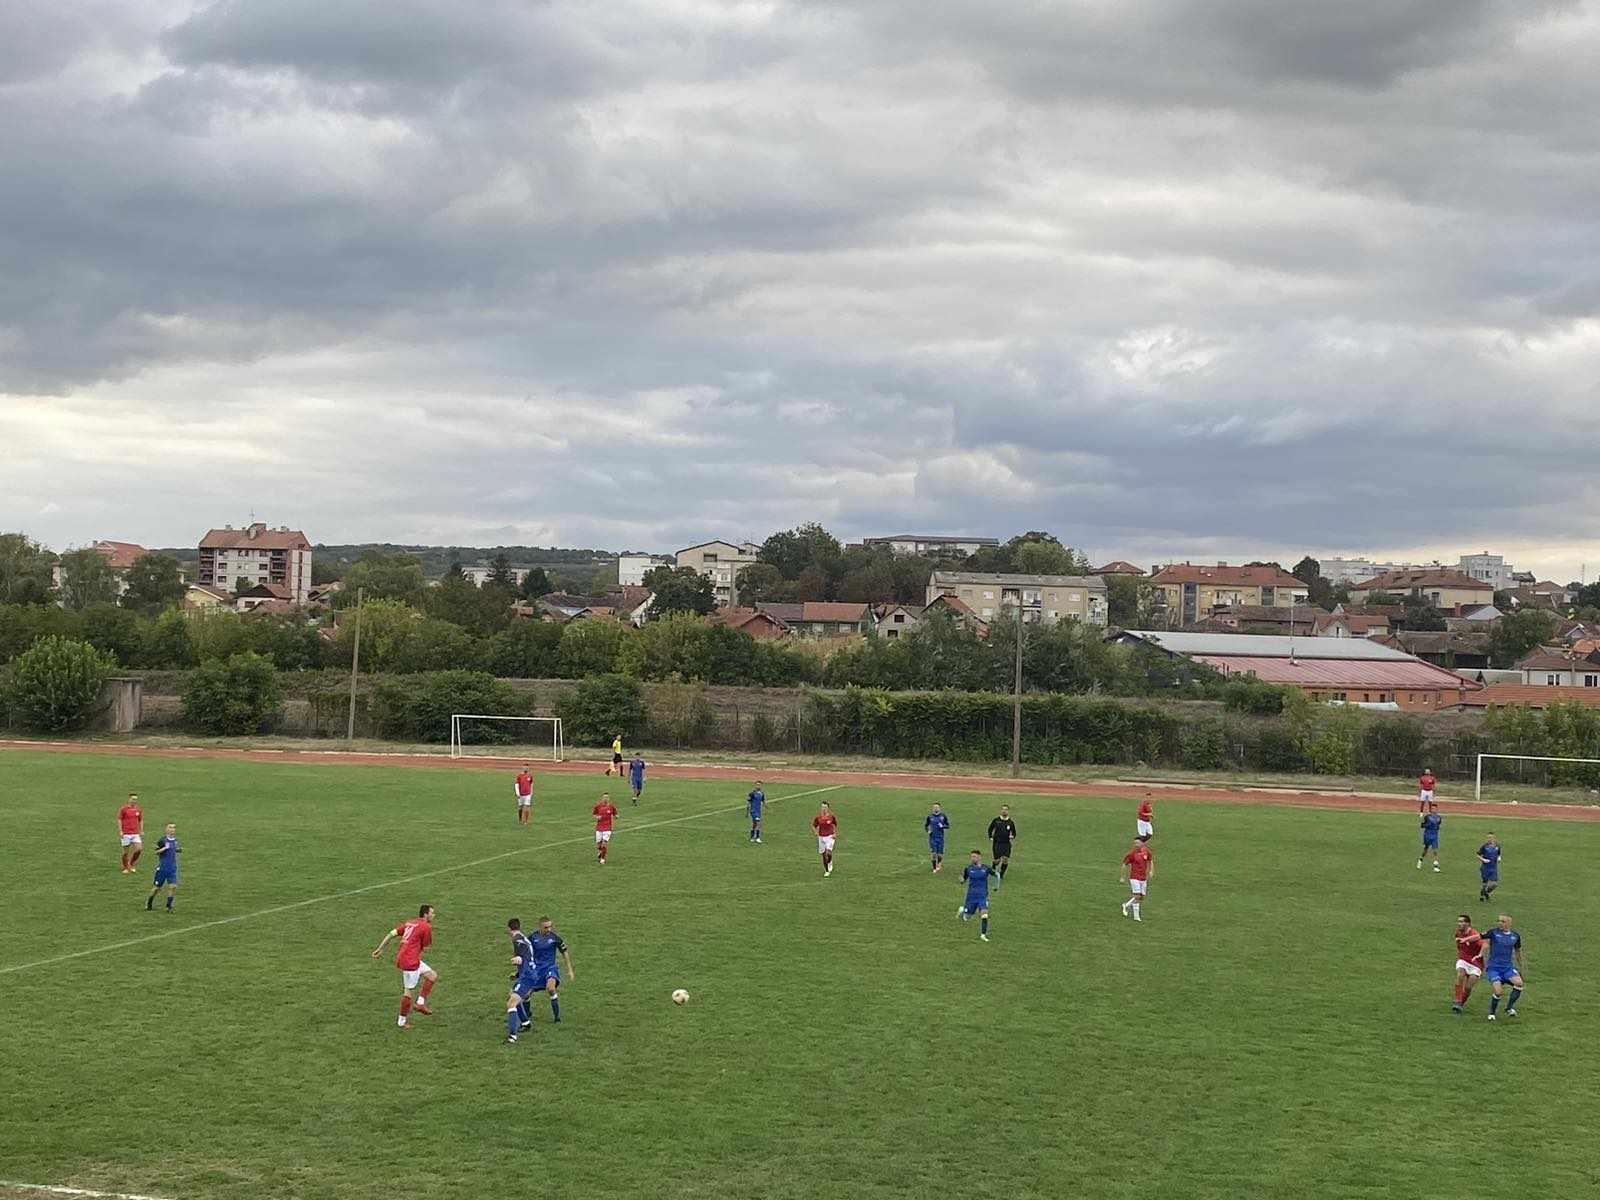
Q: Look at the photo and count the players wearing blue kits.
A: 10